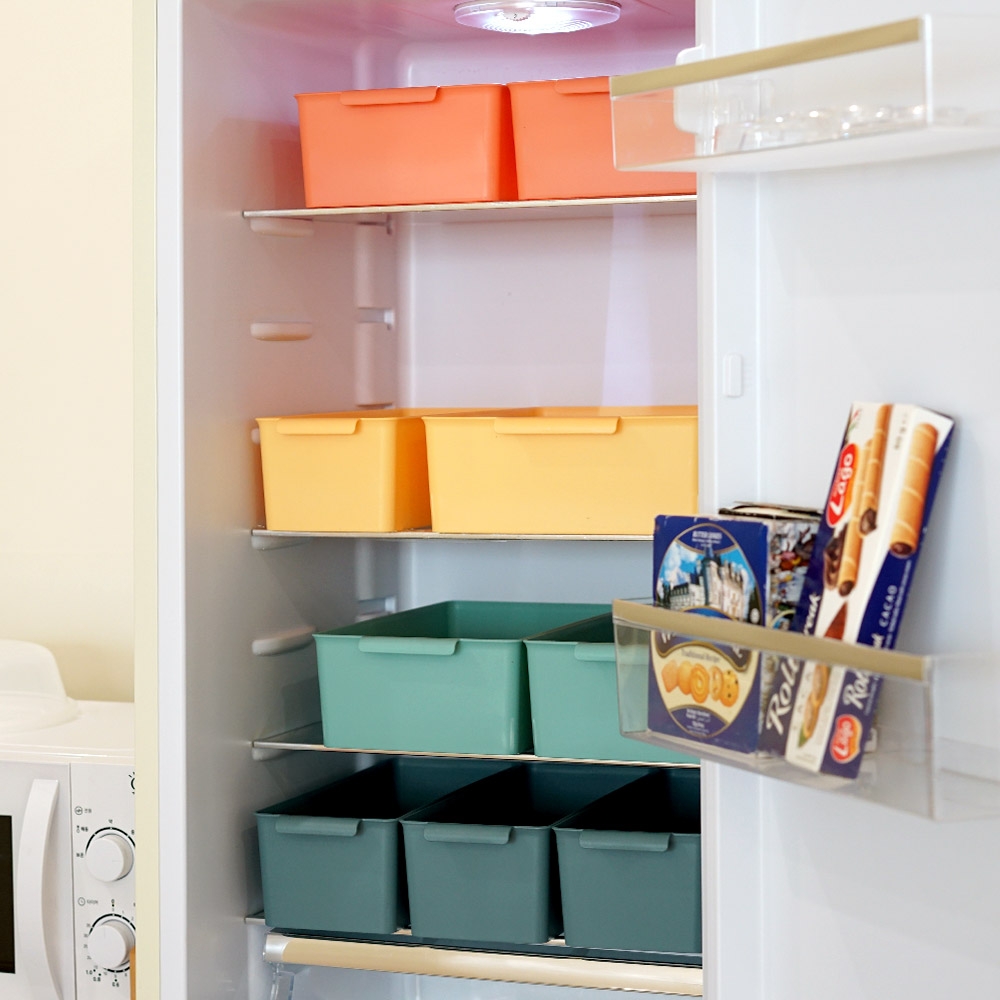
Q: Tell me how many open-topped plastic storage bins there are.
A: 9